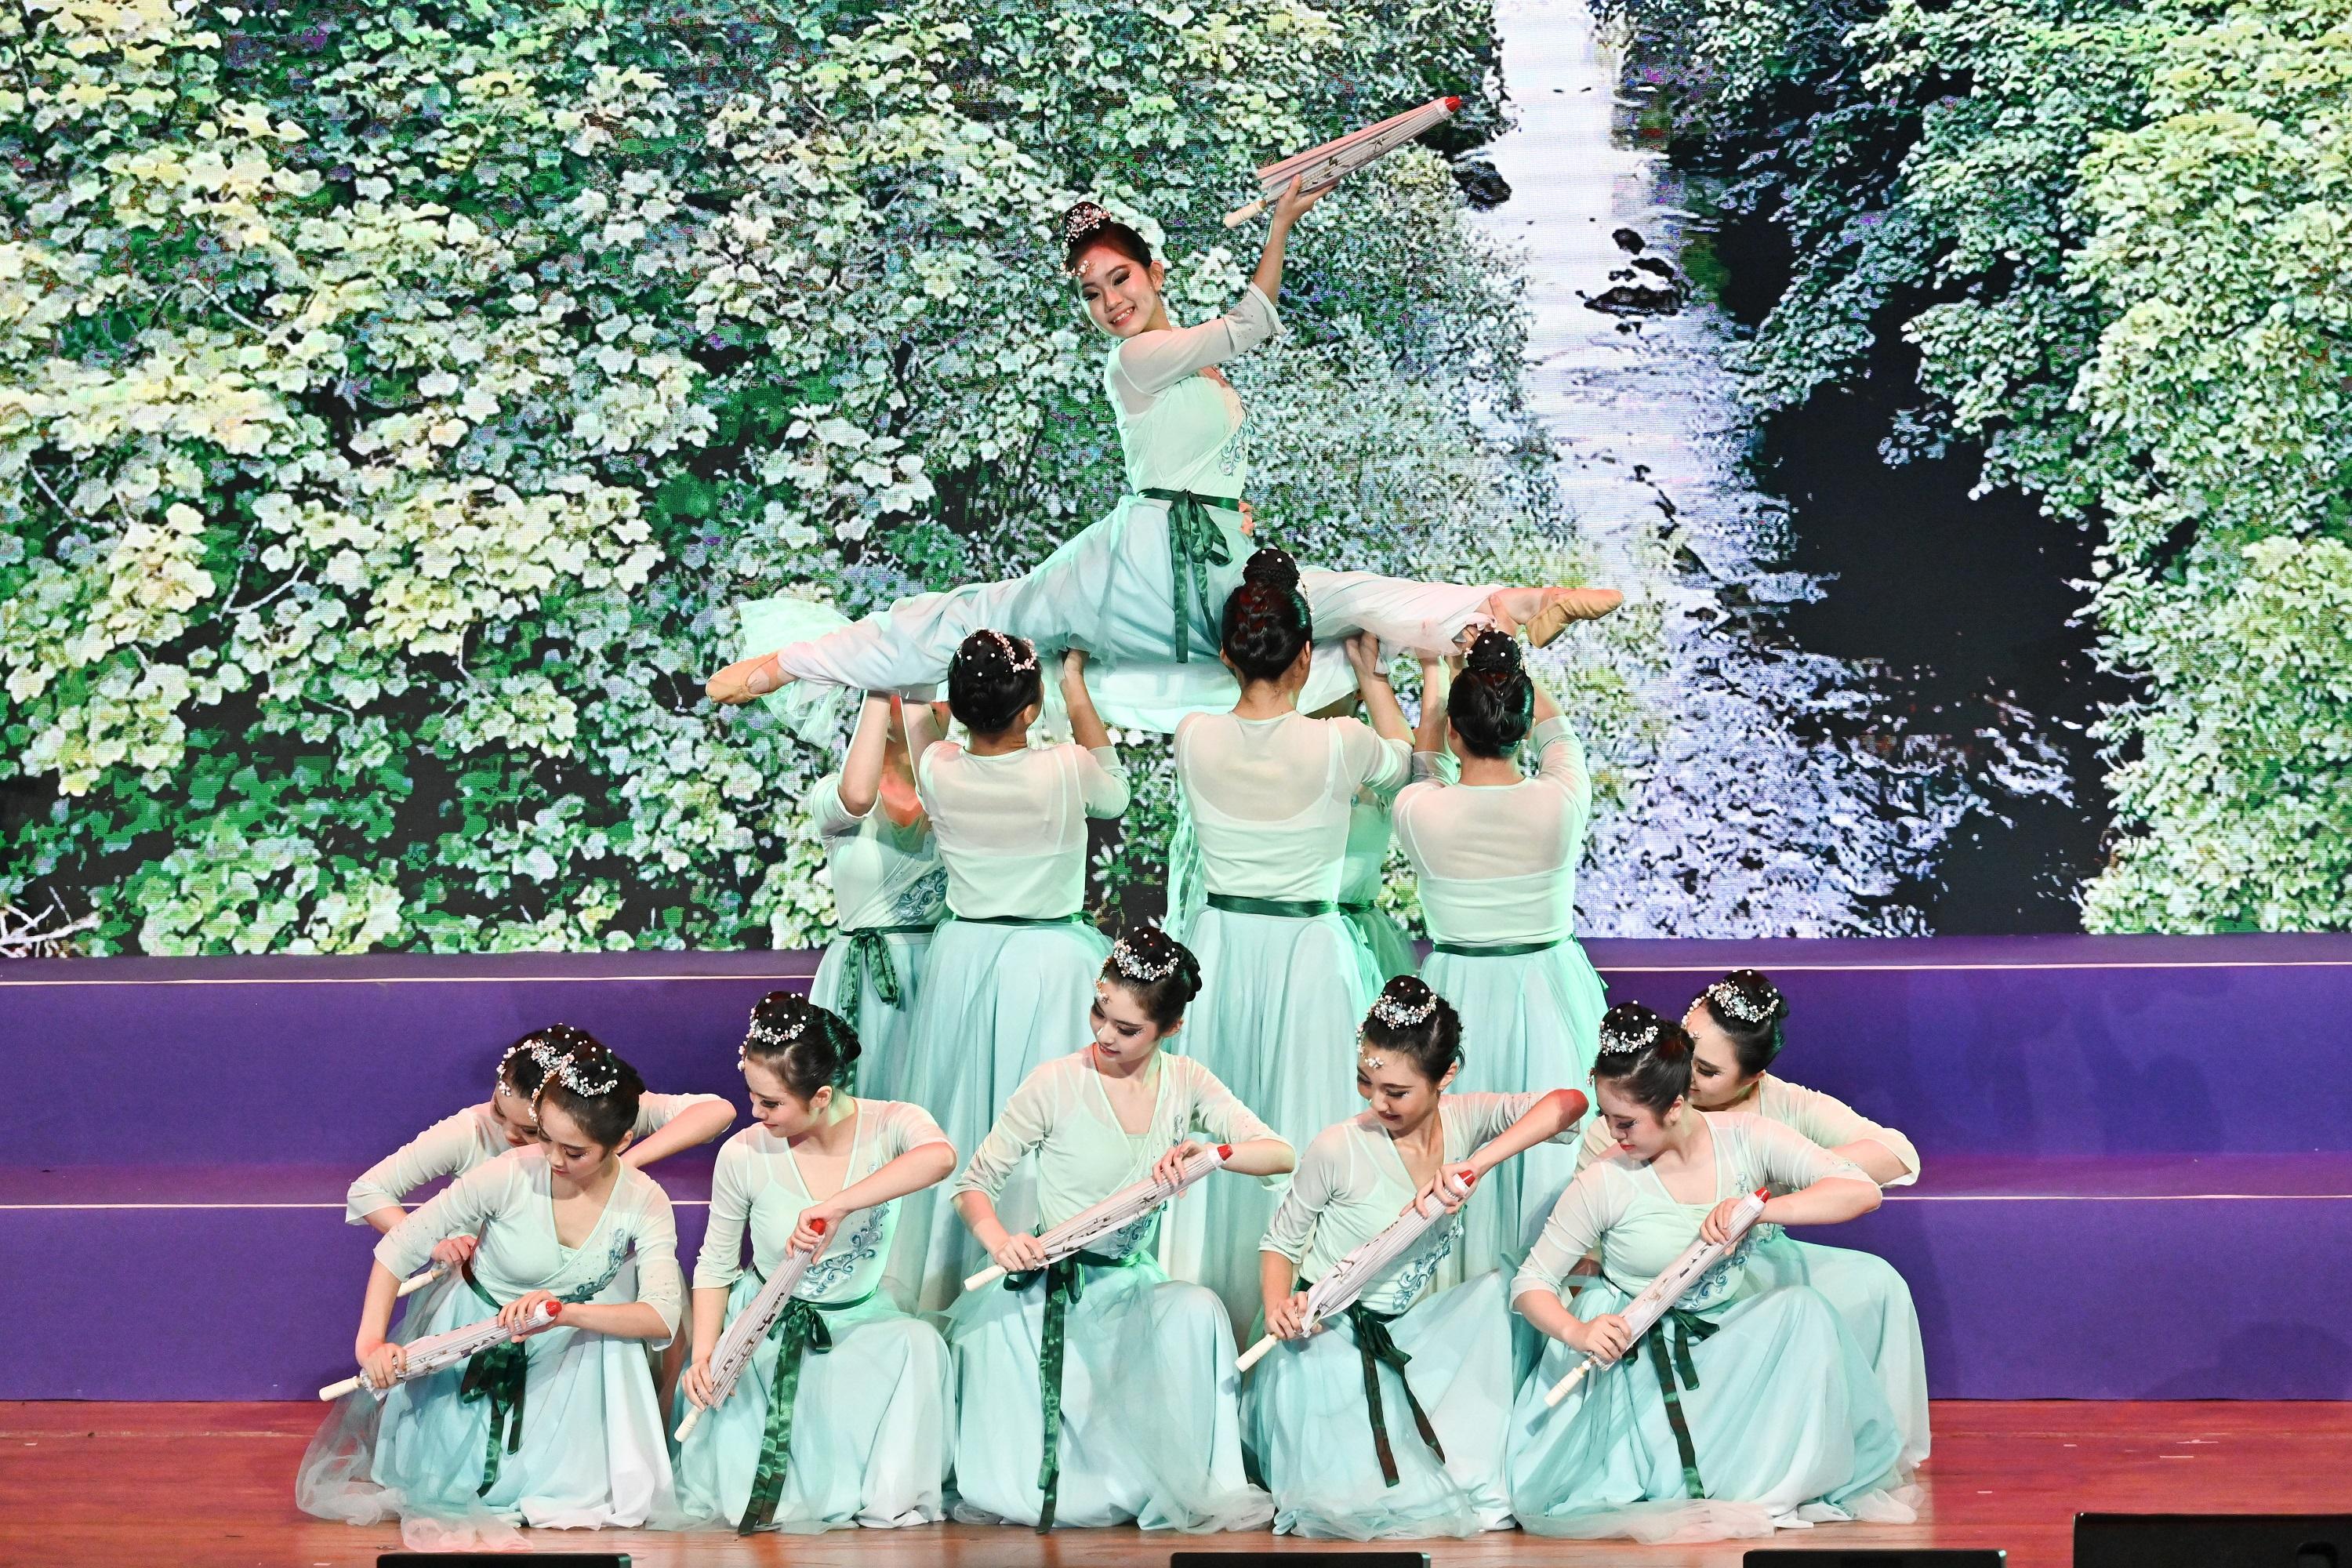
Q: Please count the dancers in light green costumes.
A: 13